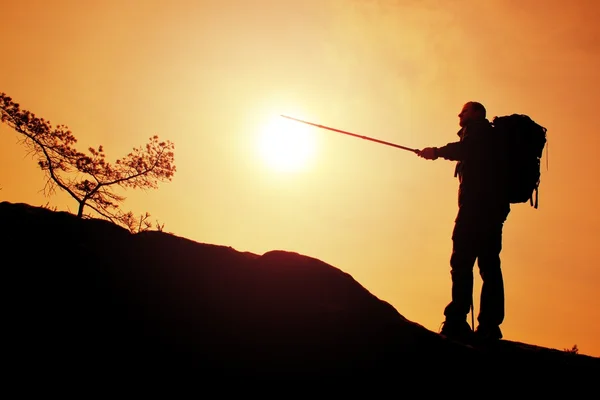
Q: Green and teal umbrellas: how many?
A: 0